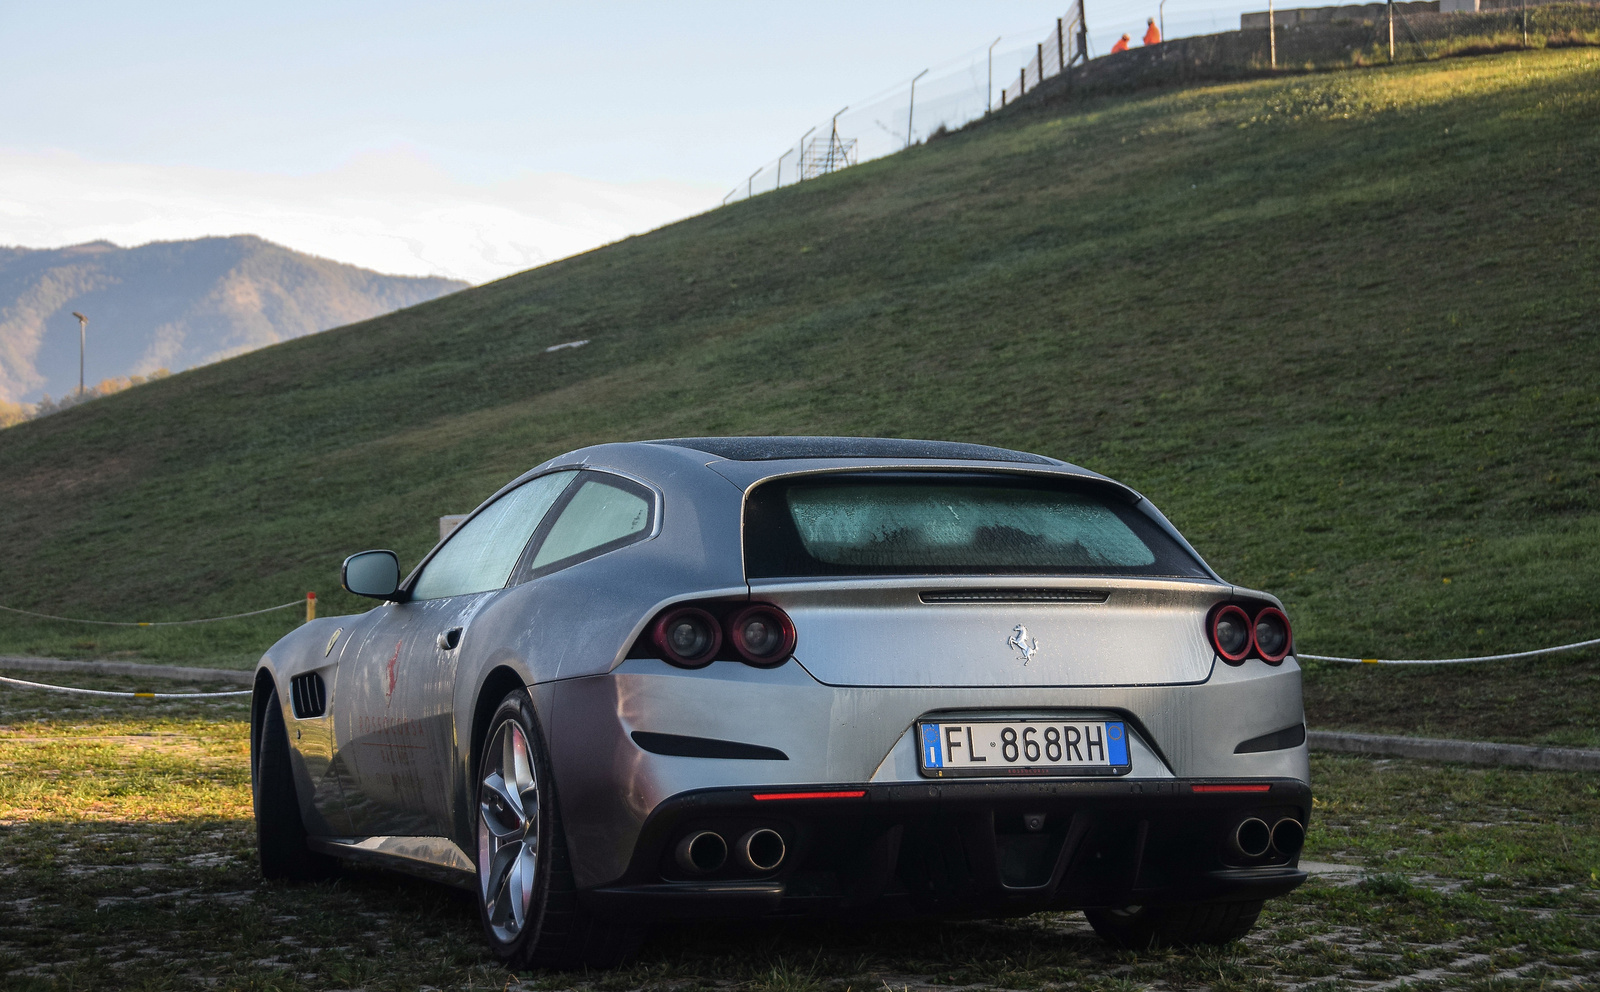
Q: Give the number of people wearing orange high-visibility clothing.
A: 2